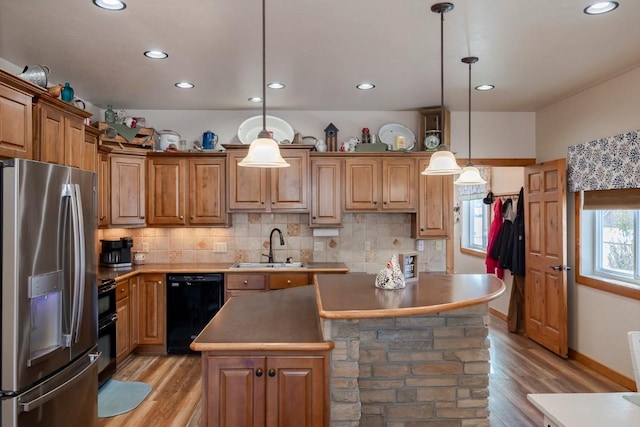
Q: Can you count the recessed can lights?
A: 8